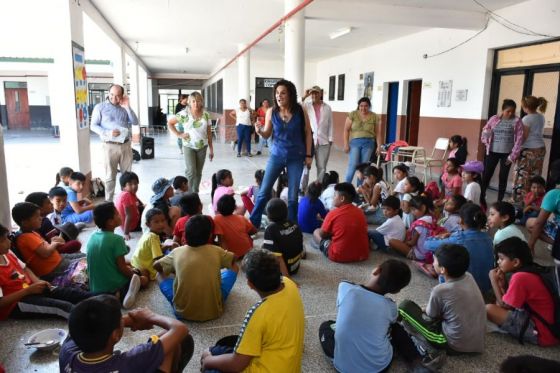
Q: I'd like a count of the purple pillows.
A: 0